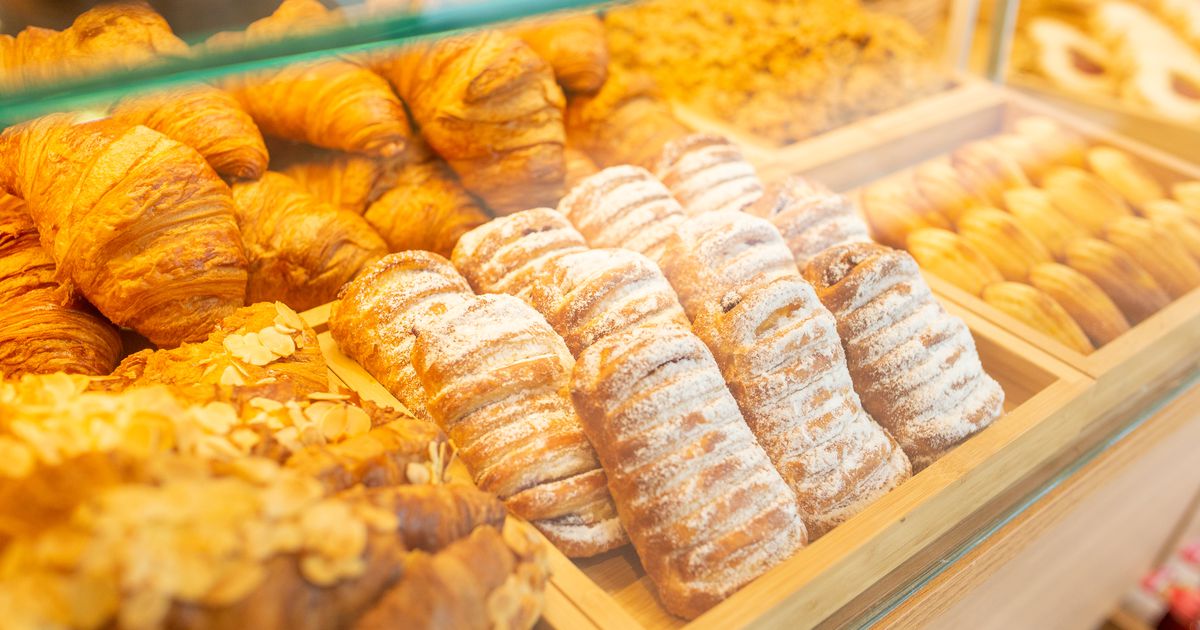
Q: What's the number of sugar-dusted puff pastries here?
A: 11